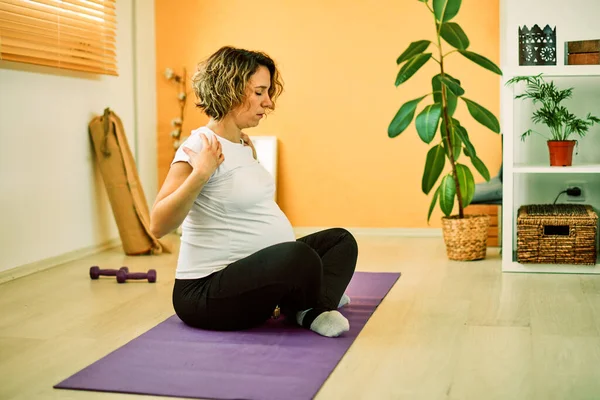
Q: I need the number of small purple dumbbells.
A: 2